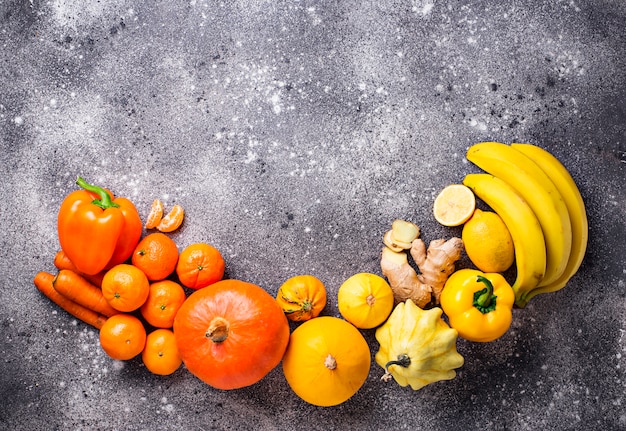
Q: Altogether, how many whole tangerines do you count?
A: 6